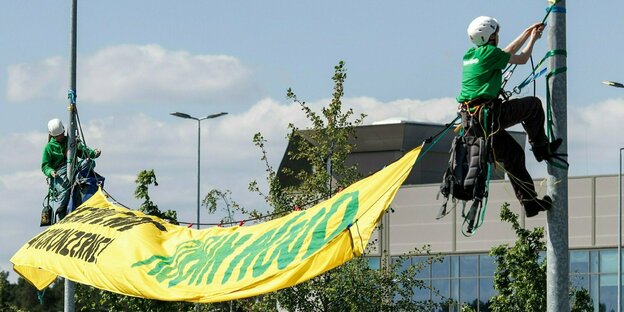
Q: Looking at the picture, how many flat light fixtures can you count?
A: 3